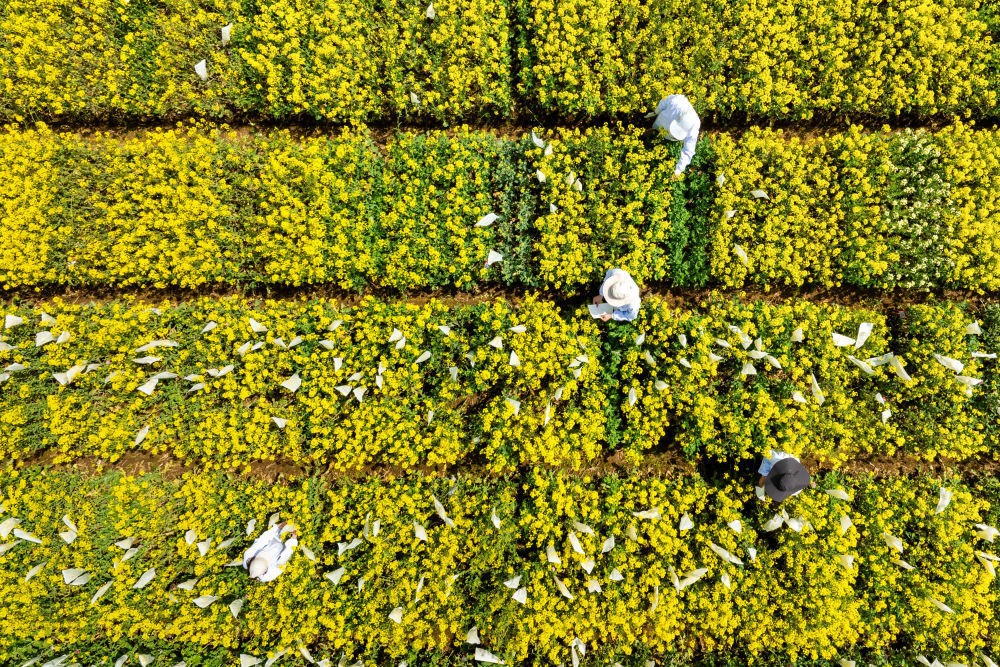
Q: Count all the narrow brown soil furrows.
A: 3